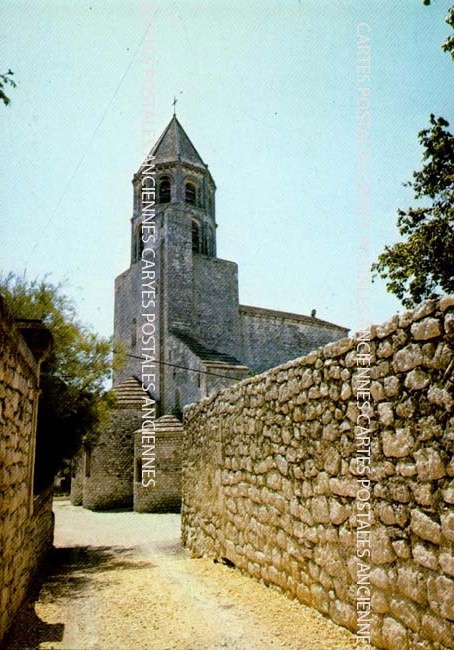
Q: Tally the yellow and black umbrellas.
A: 0